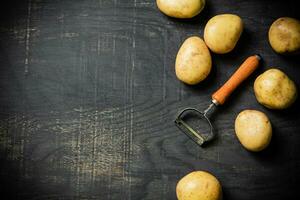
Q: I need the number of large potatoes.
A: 7